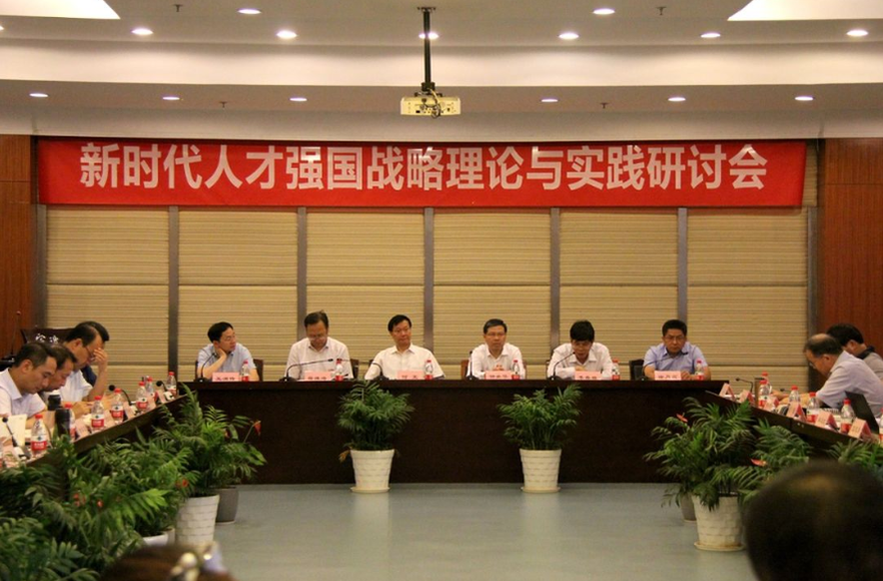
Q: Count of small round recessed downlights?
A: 14